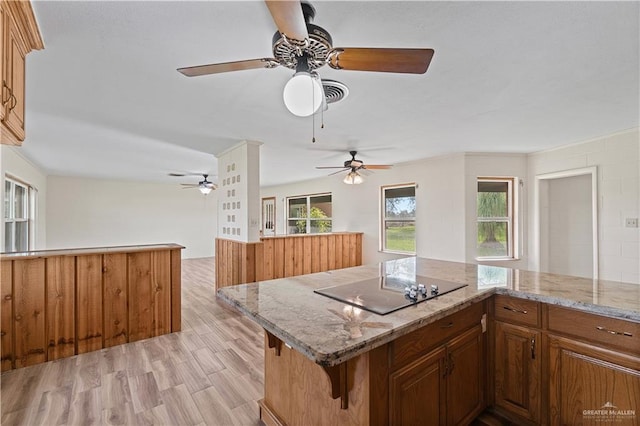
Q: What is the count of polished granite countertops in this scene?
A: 1